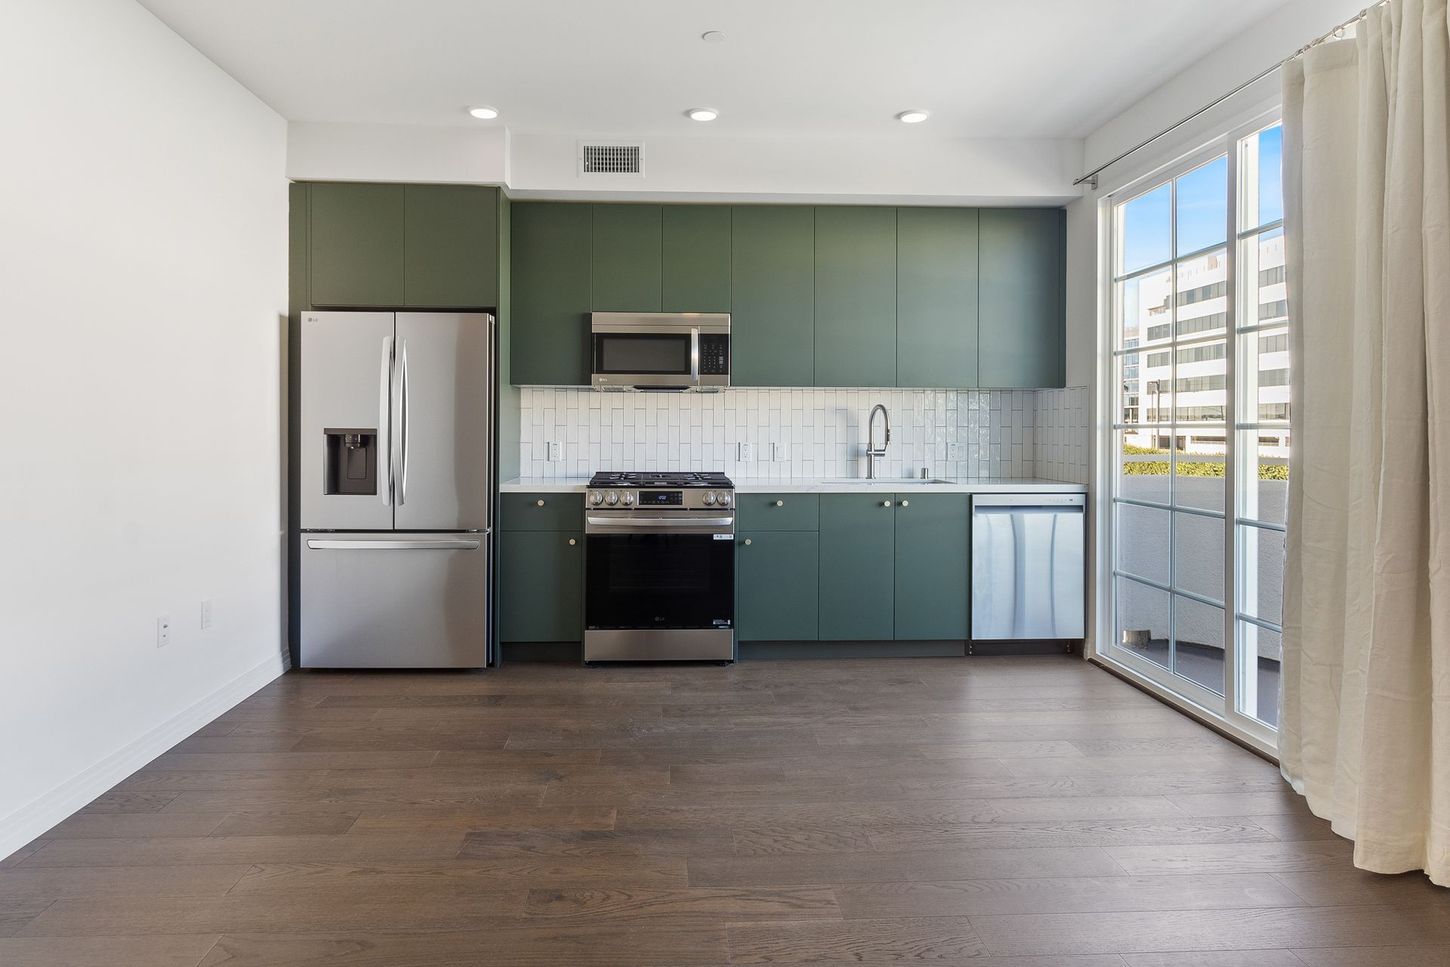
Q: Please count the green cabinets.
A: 13